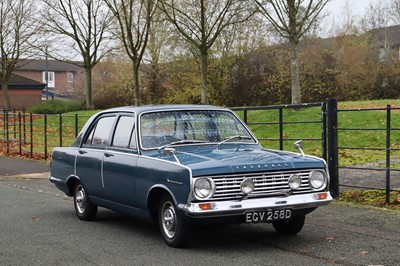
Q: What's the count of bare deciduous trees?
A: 5